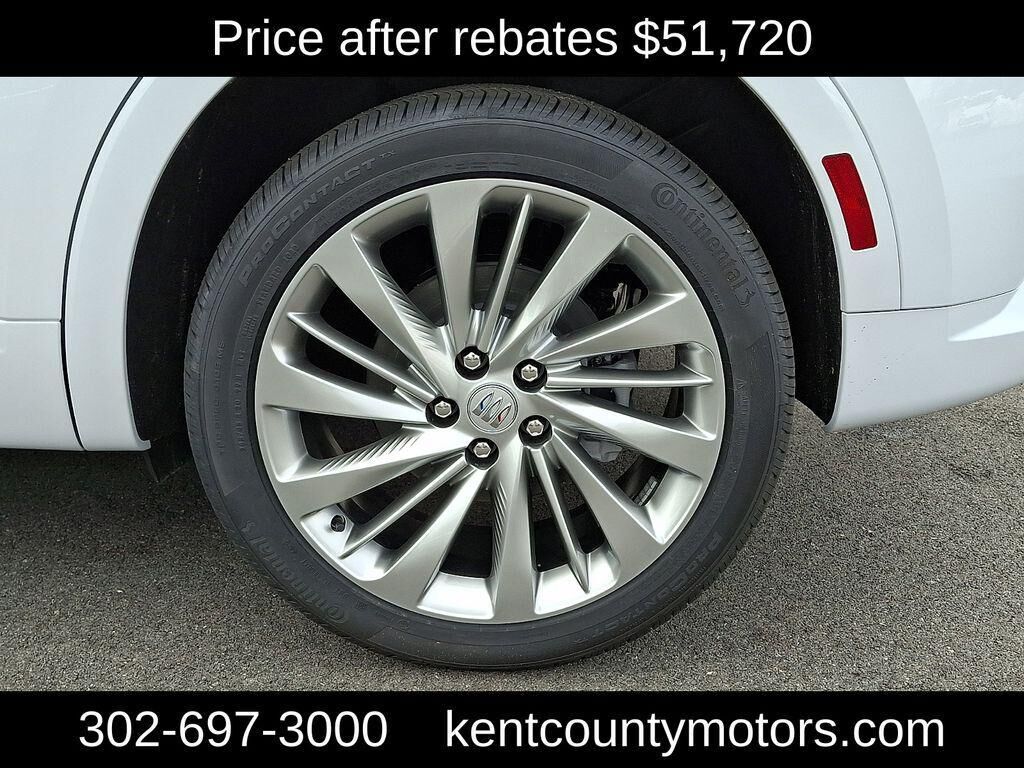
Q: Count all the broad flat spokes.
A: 10